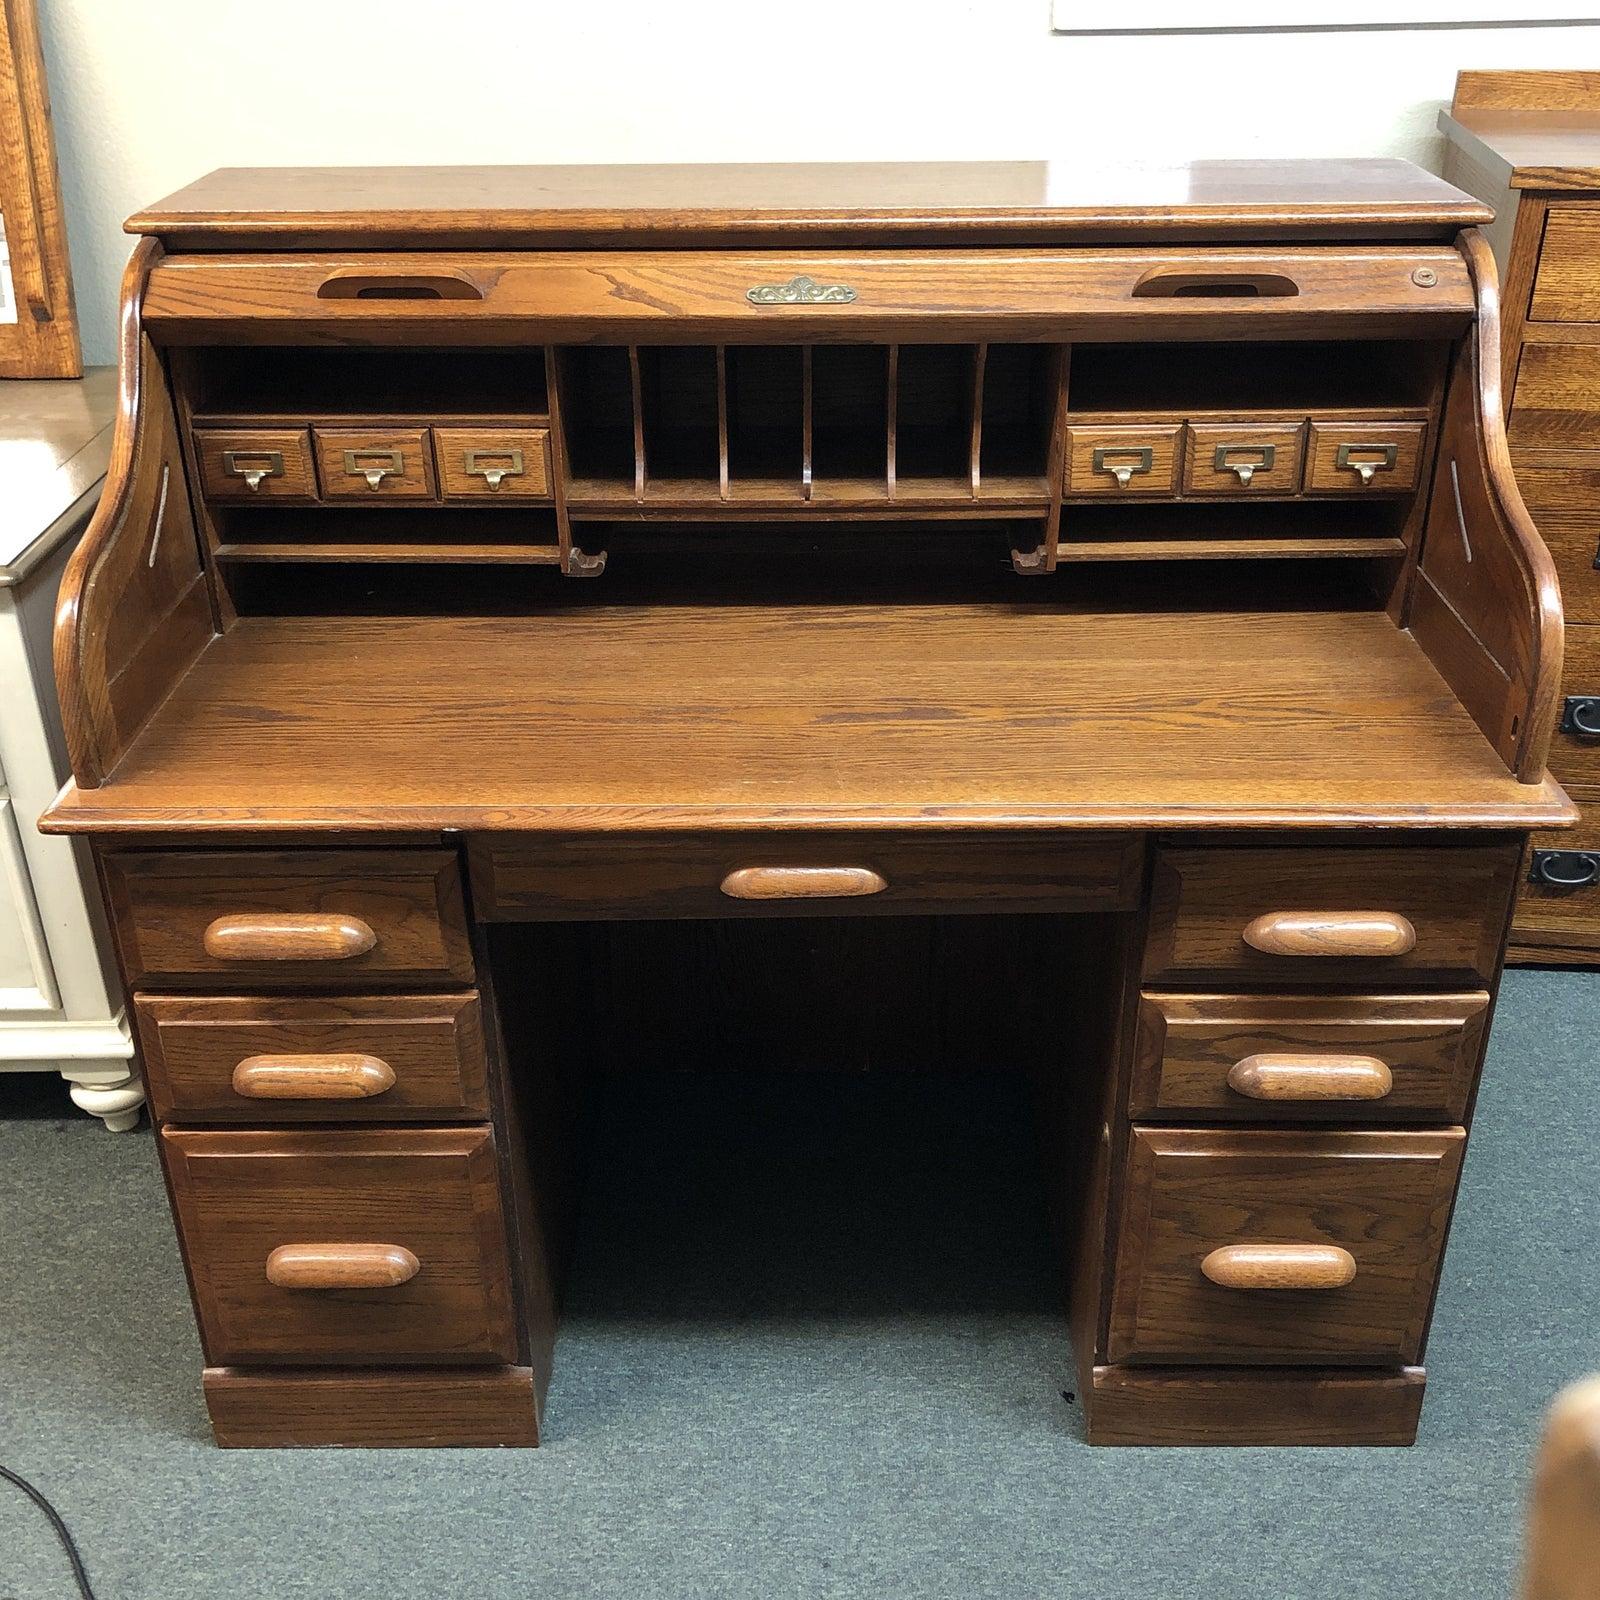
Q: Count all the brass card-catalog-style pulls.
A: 6